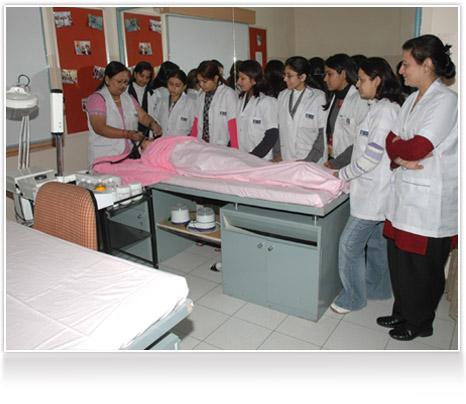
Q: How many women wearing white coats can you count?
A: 9